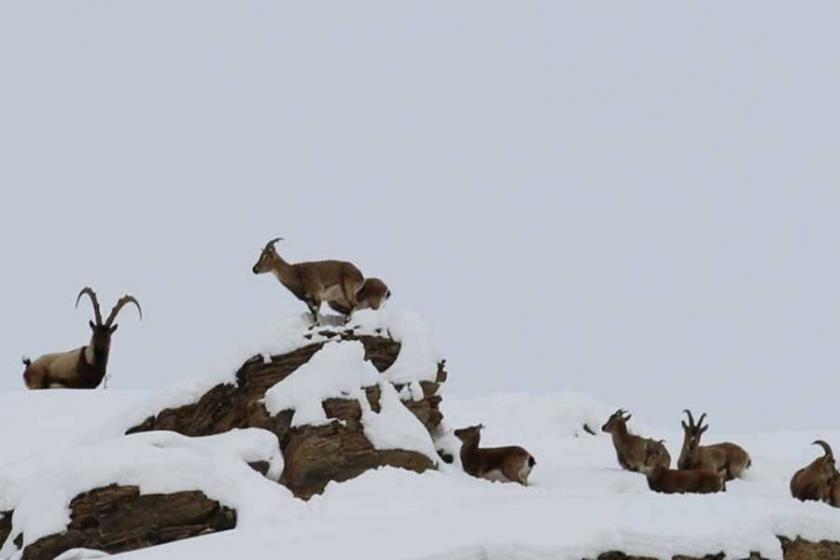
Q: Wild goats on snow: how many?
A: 8